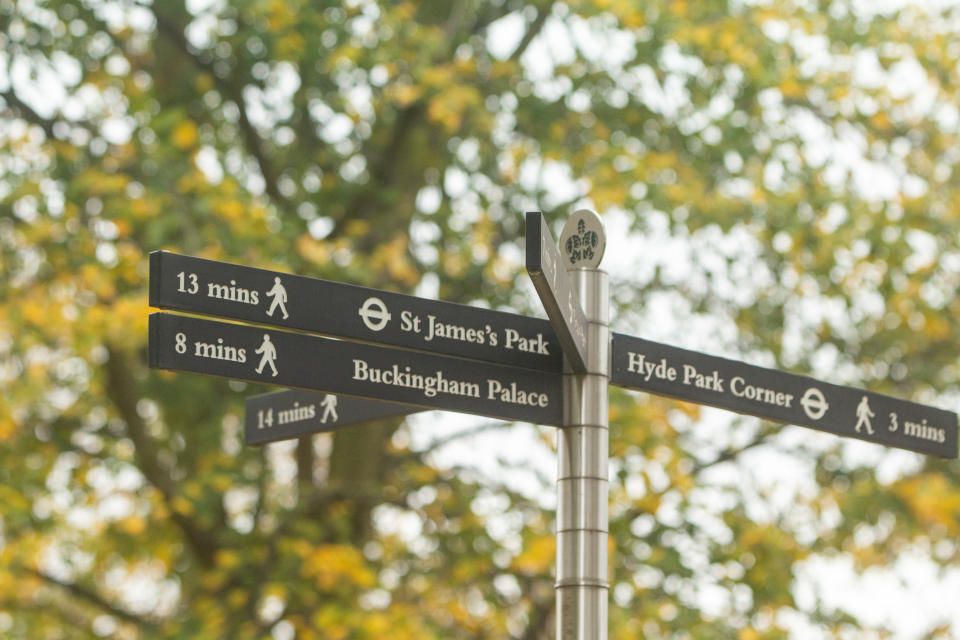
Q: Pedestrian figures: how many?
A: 4